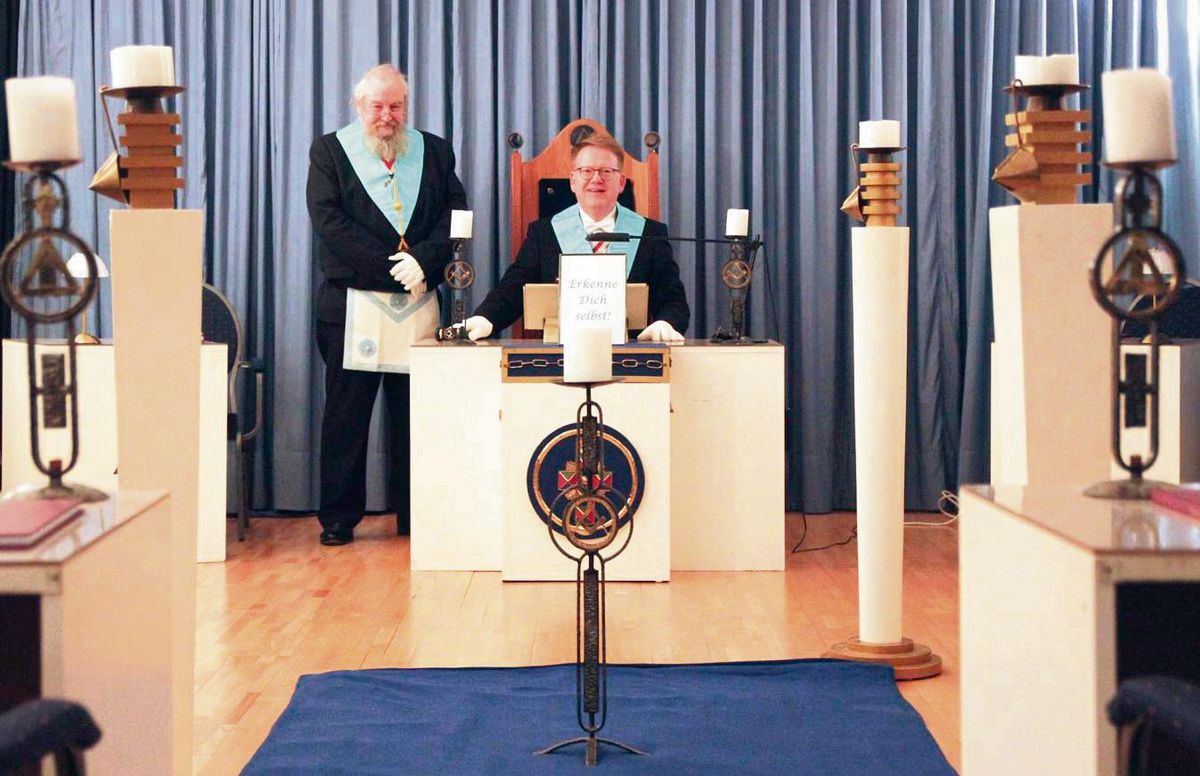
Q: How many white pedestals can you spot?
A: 3